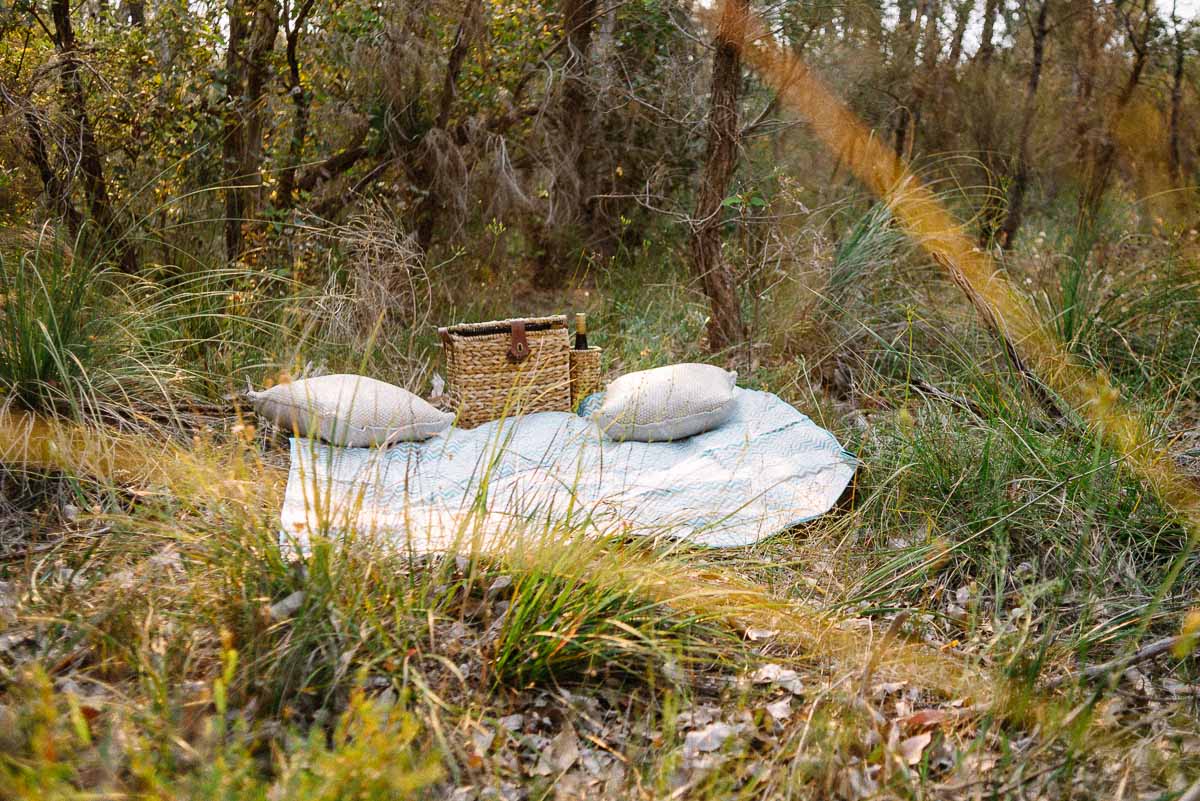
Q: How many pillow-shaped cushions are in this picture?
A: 2